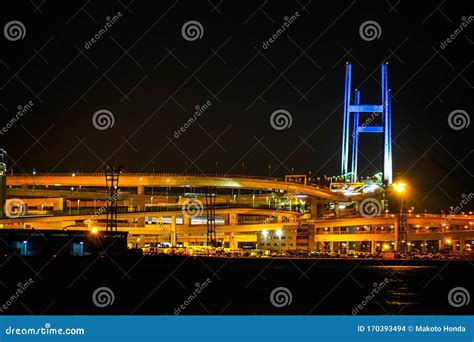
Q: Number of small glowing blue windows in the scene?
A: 2